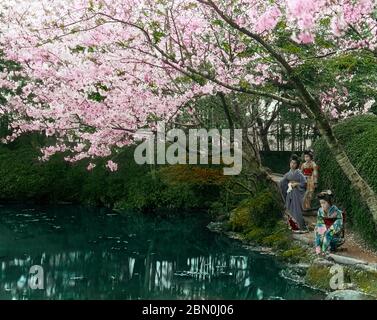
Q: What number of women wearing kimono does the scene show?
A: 3